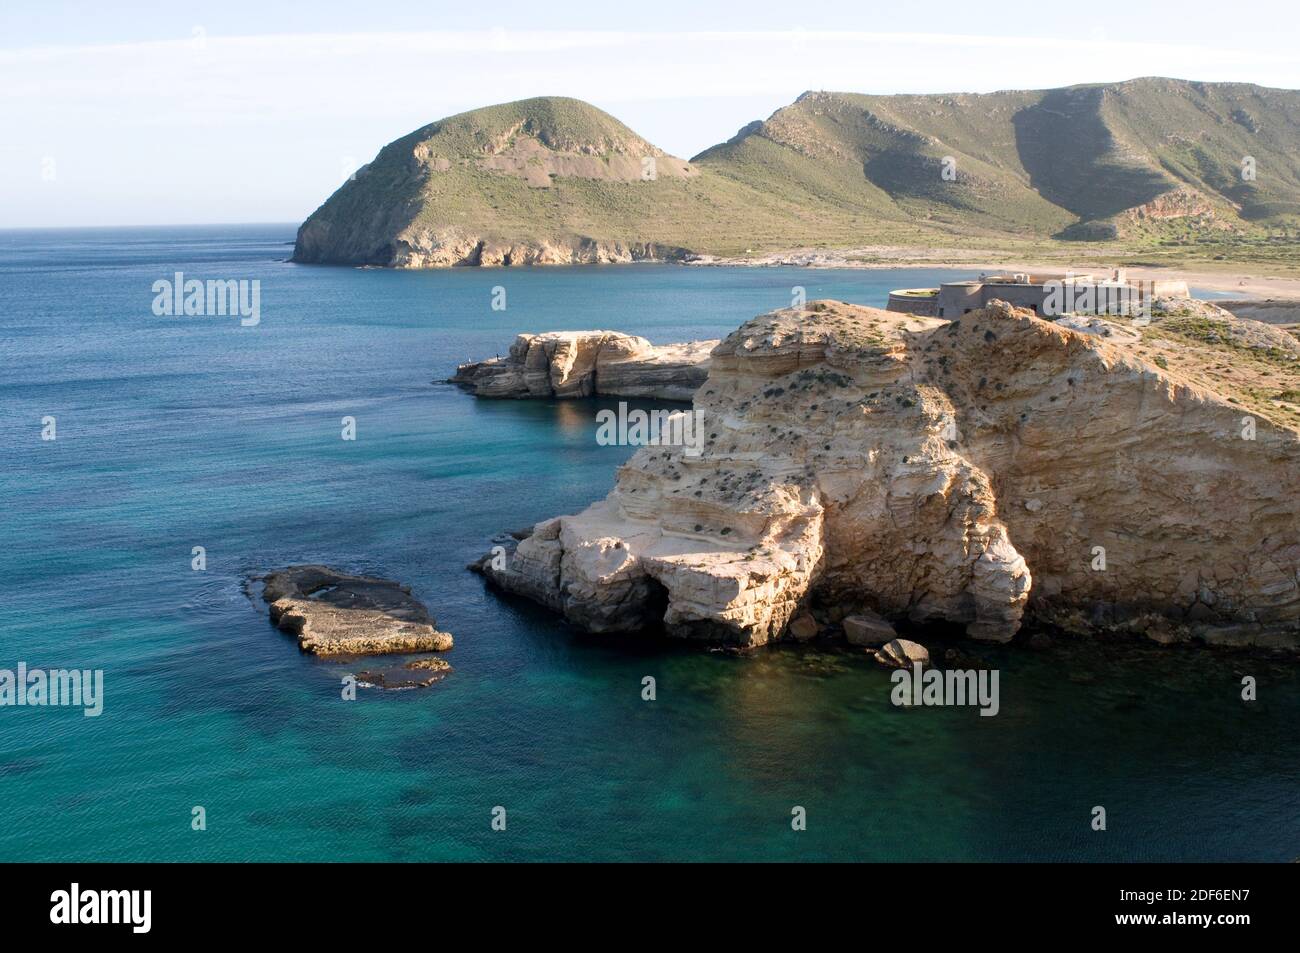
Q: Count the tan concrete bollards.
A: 0